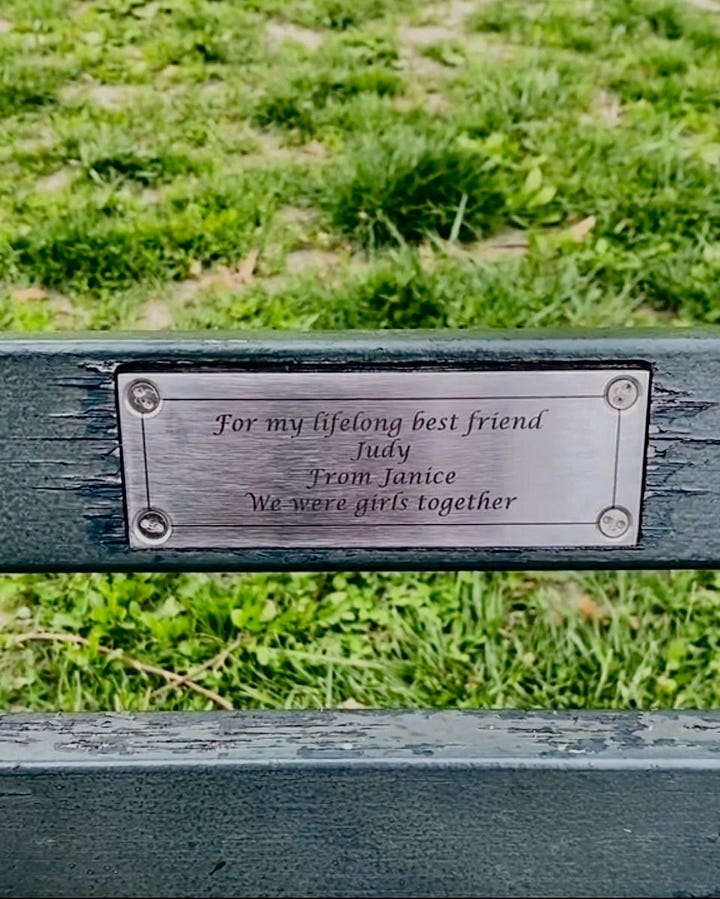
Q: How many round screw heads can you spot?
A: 4